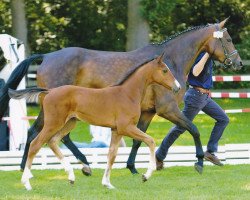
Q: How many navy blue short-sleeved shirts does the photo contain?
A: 1